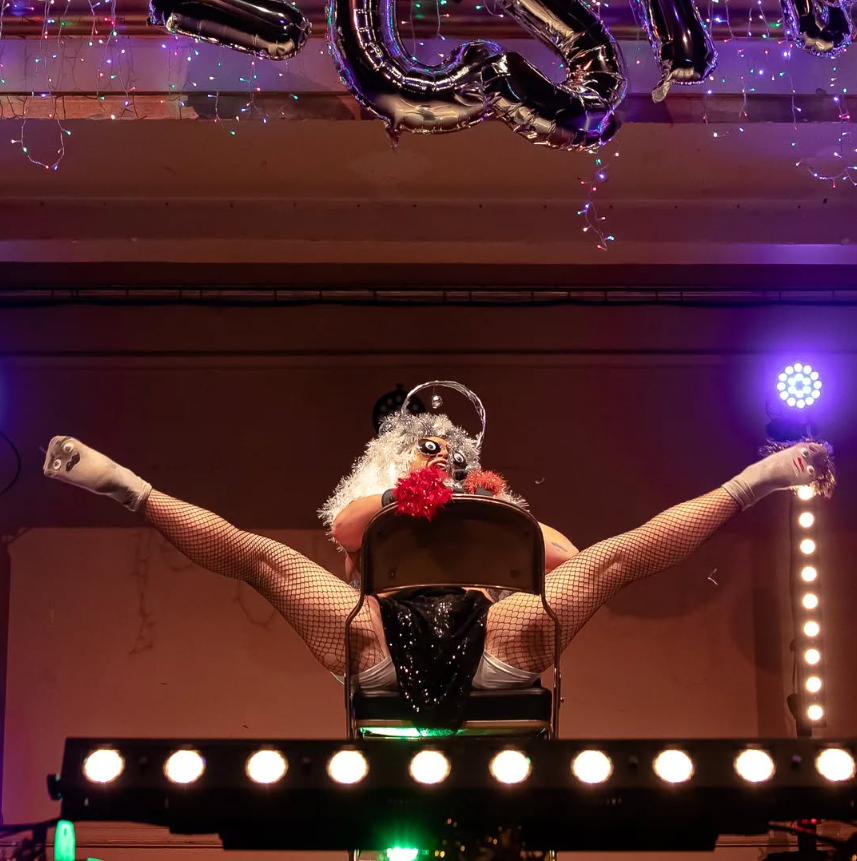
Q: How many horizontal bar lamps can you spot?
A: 10